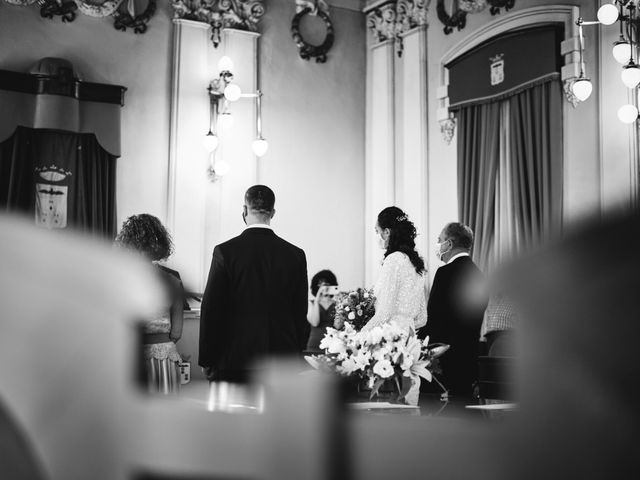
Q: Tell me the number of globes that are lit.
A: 11